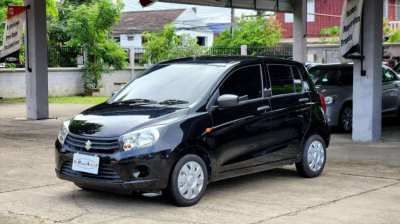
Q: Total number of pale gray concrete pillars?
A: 3